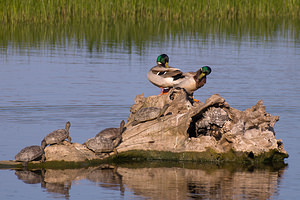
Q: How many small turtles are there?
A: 5